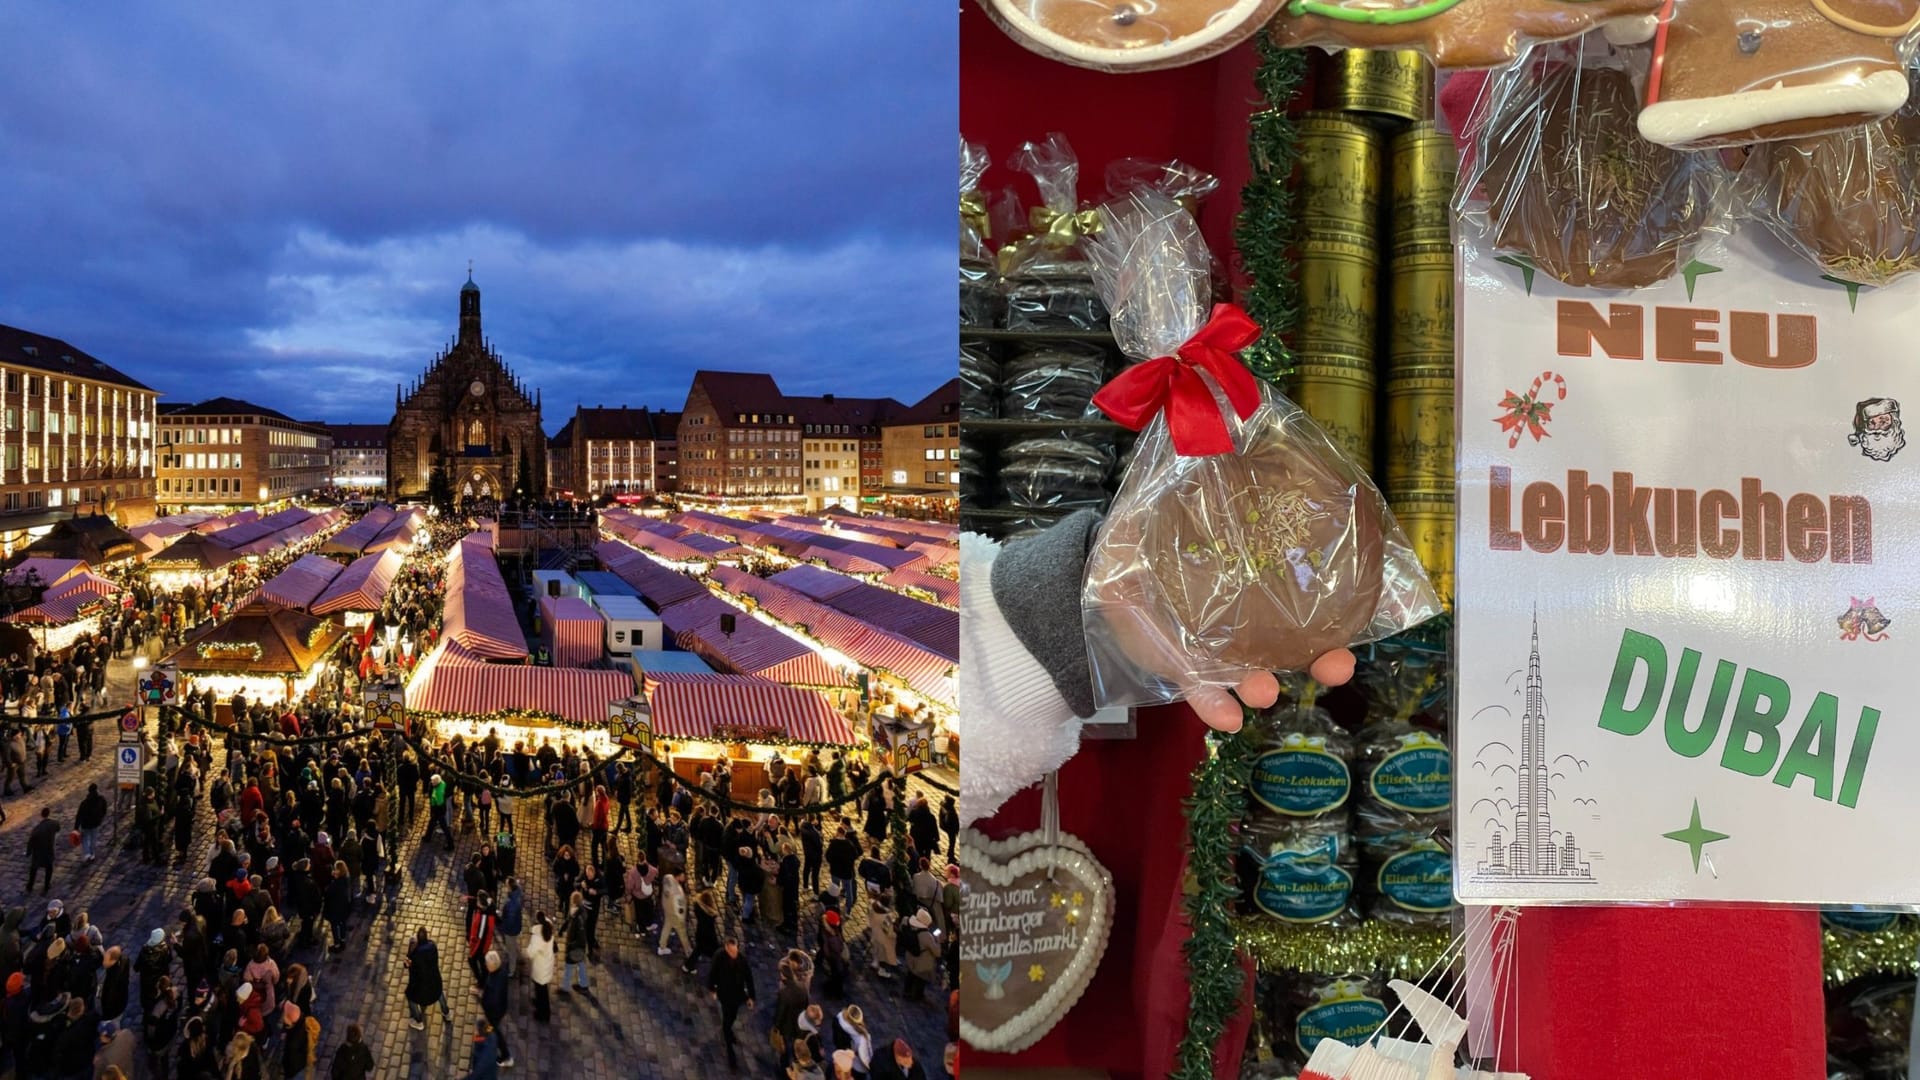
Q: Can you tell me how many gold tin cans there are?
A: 8